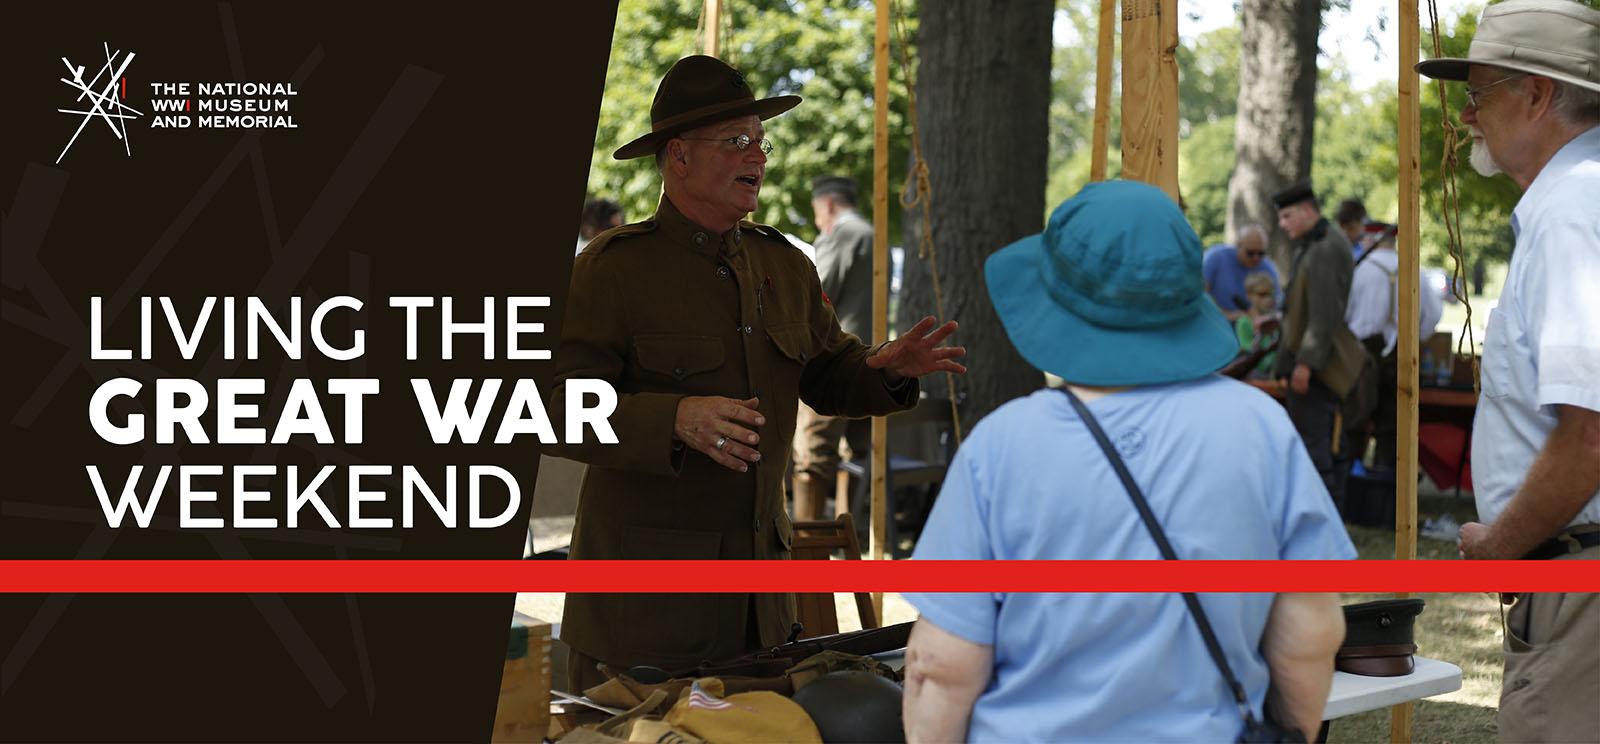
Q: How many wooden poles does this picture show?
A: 5